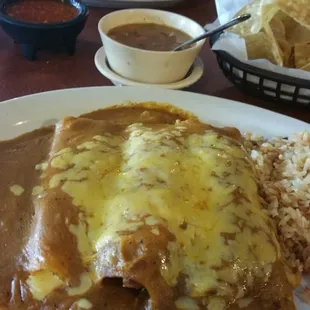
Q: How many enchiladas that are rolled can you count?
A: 3